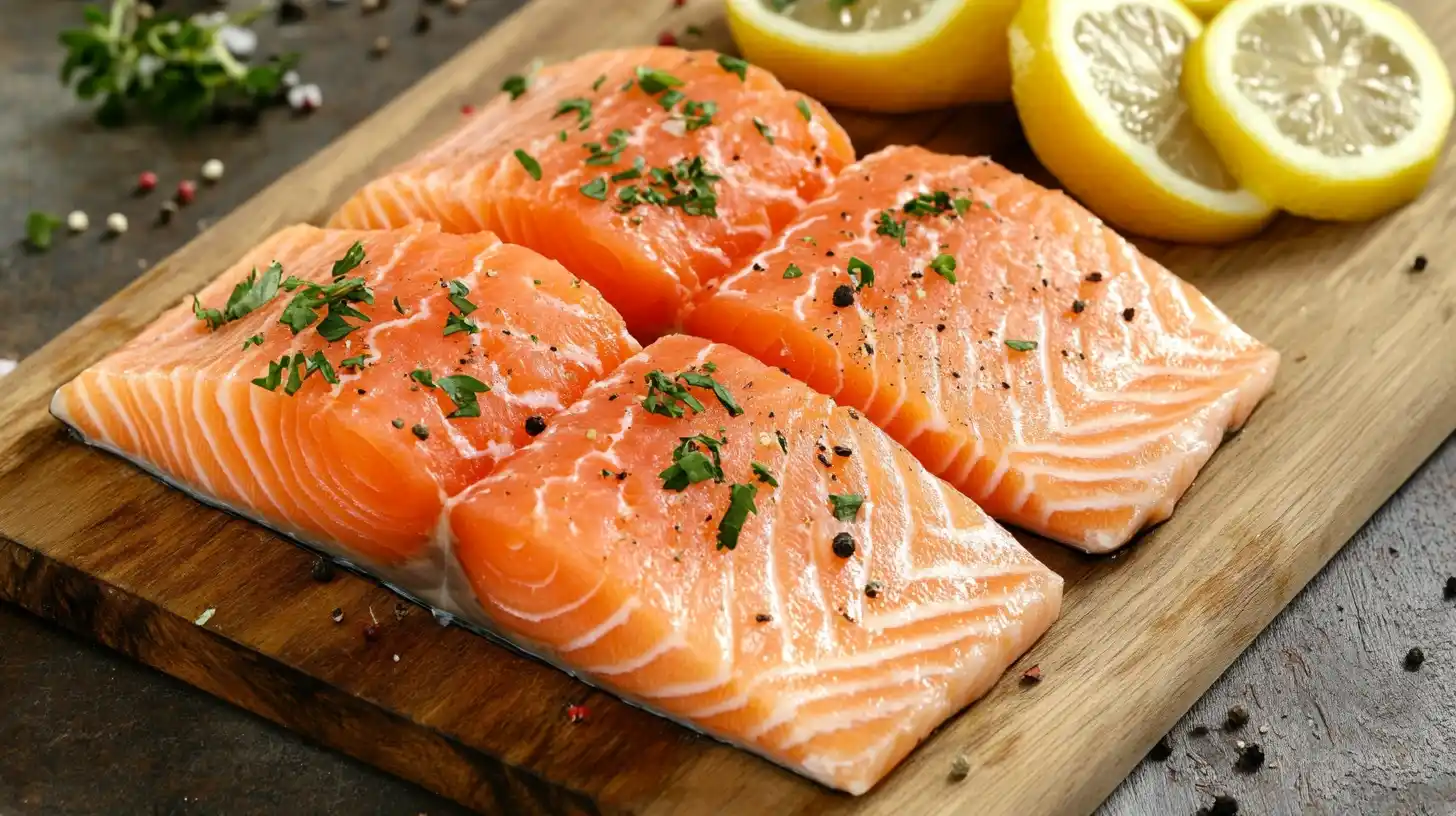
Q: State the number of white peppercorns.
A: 3